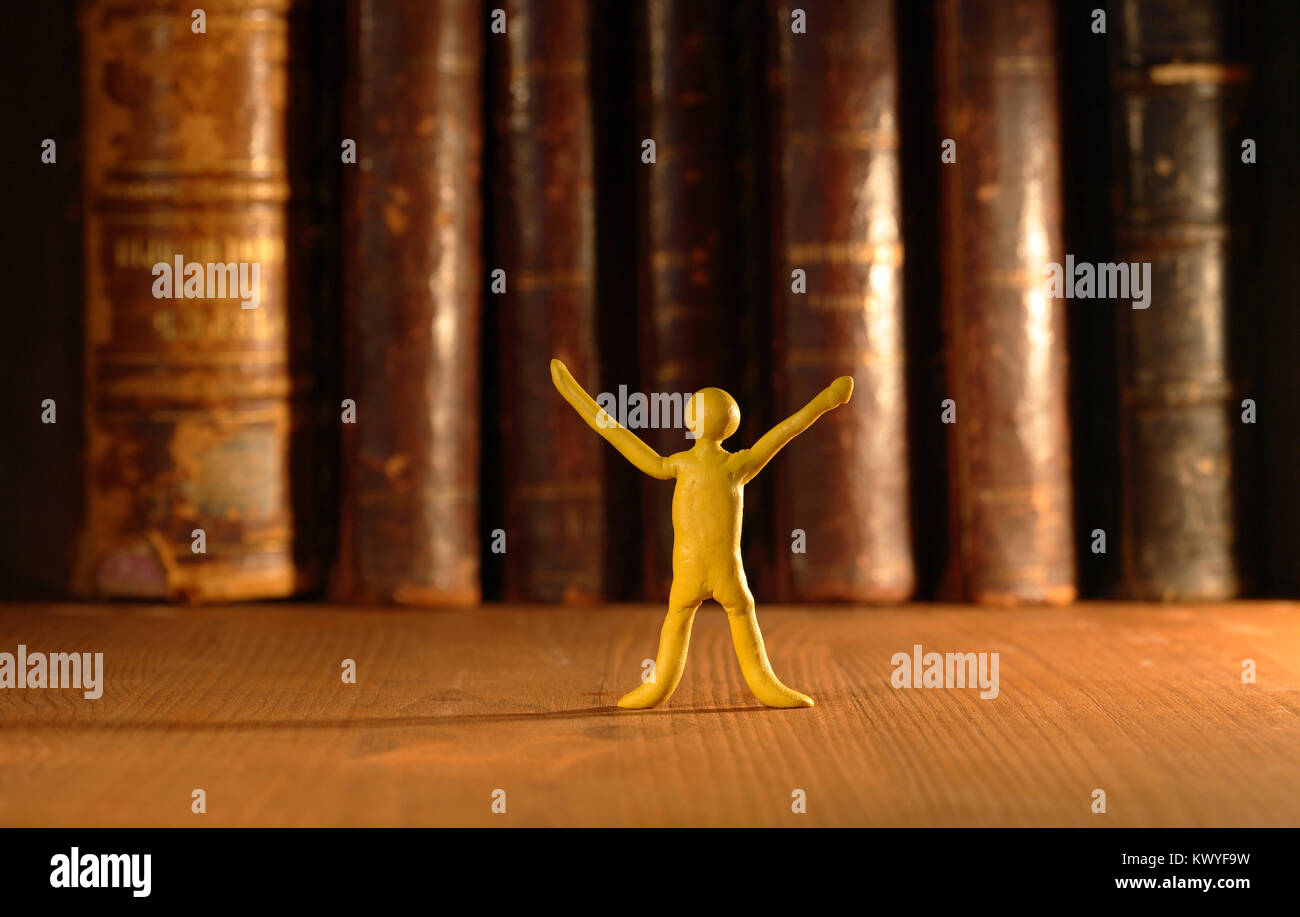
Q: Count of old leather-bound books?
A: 7